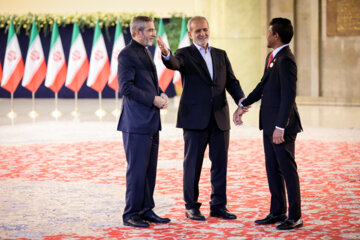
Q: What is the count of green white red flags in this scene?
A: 8